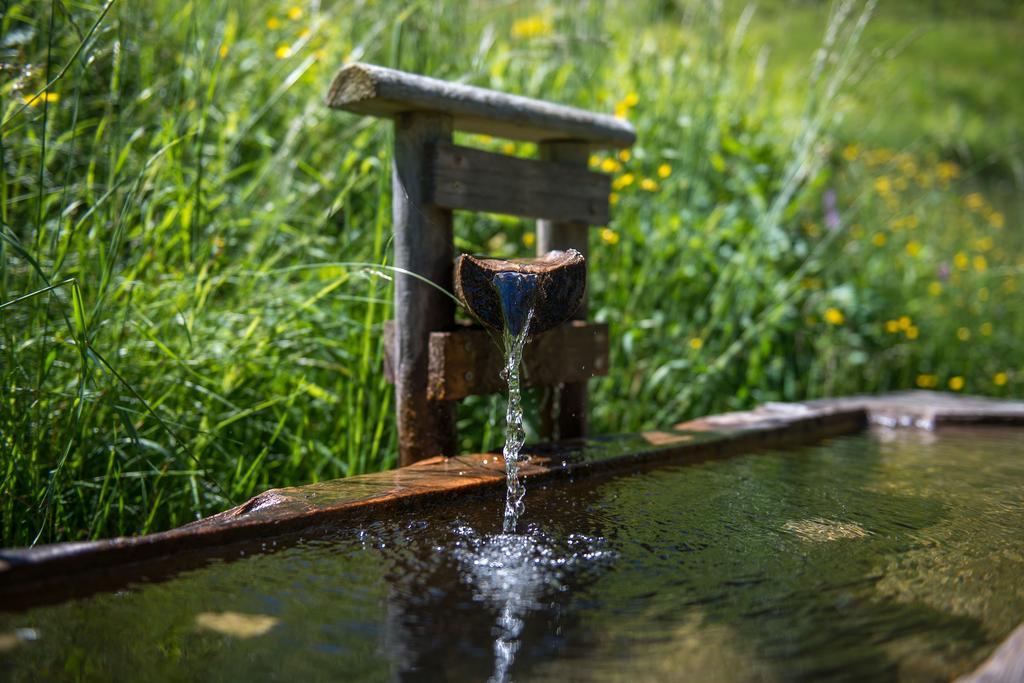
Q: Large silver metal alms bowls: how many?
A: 0